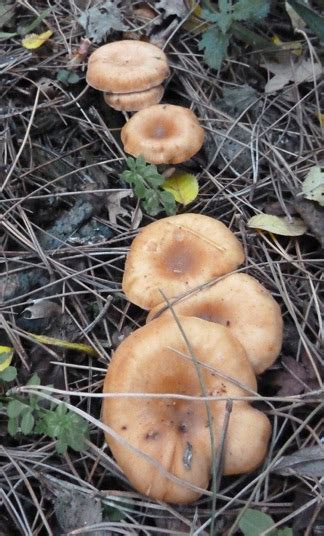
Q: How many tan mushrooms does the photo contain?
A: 6